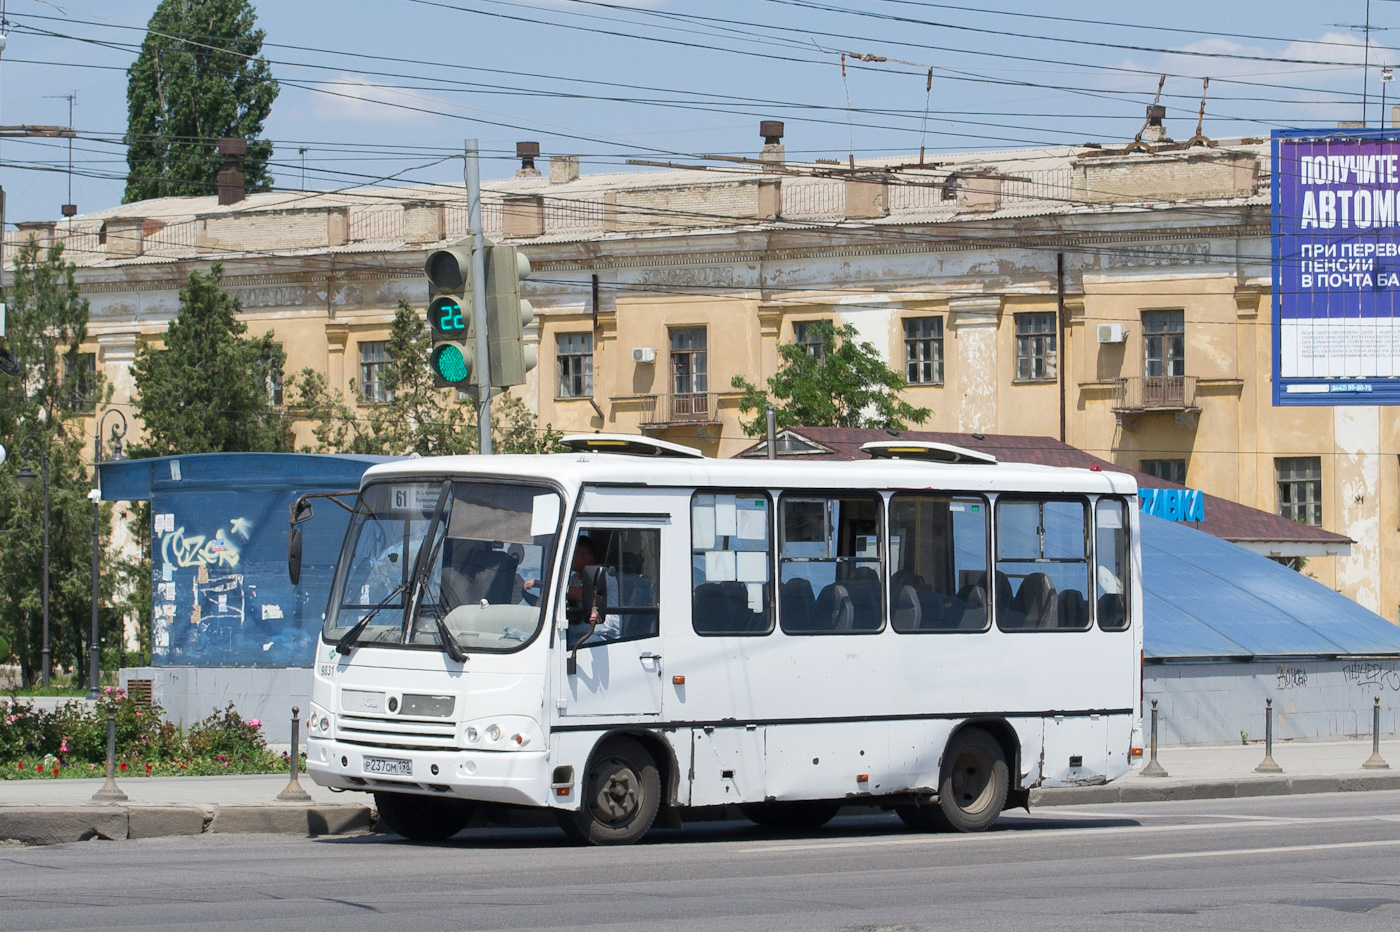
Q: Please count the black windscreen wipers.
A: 2